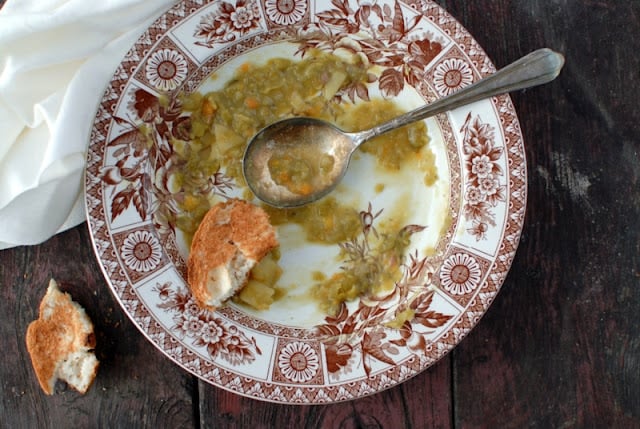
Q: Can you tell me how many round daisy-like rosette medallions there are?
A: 6